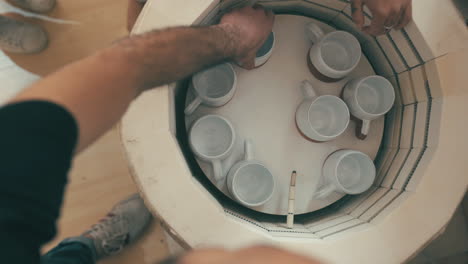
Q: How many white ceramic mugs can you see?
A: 8